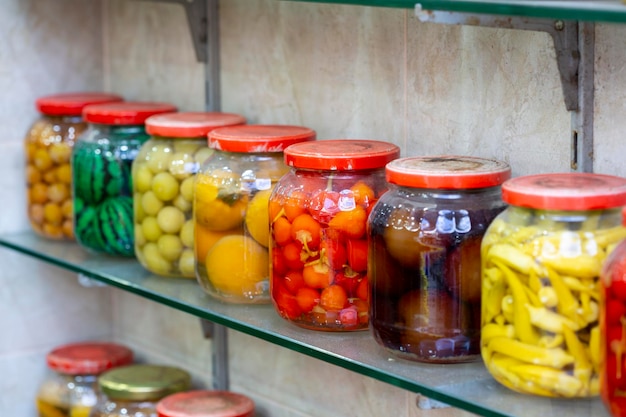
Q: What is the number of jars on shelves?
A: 11